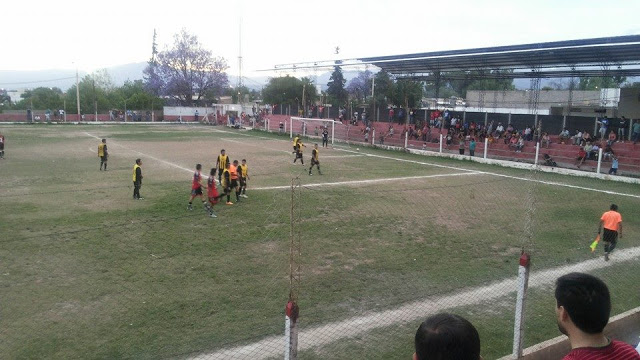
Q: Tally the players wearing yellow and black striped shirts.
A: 8